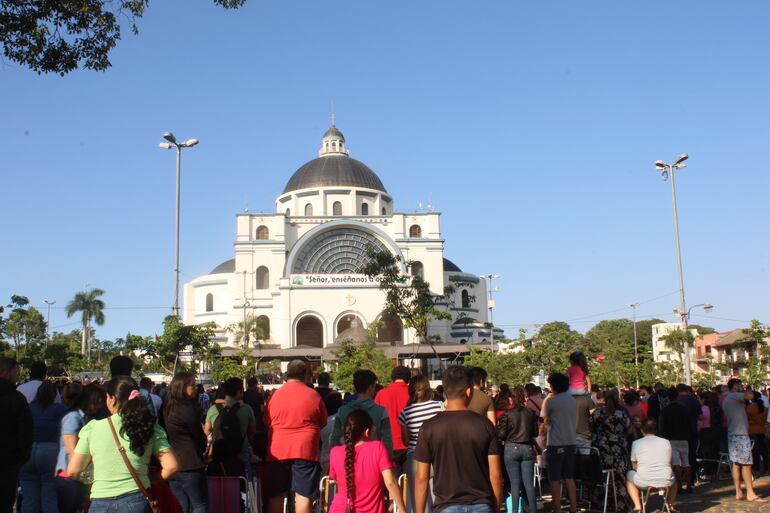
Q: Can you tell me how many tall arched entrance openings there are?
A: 3